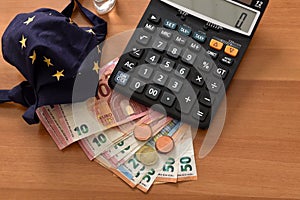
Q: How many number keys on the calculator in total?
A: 11